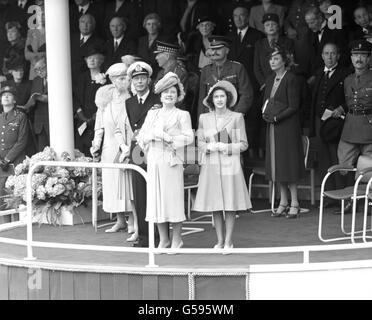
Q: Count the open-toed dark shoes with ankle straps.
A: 2